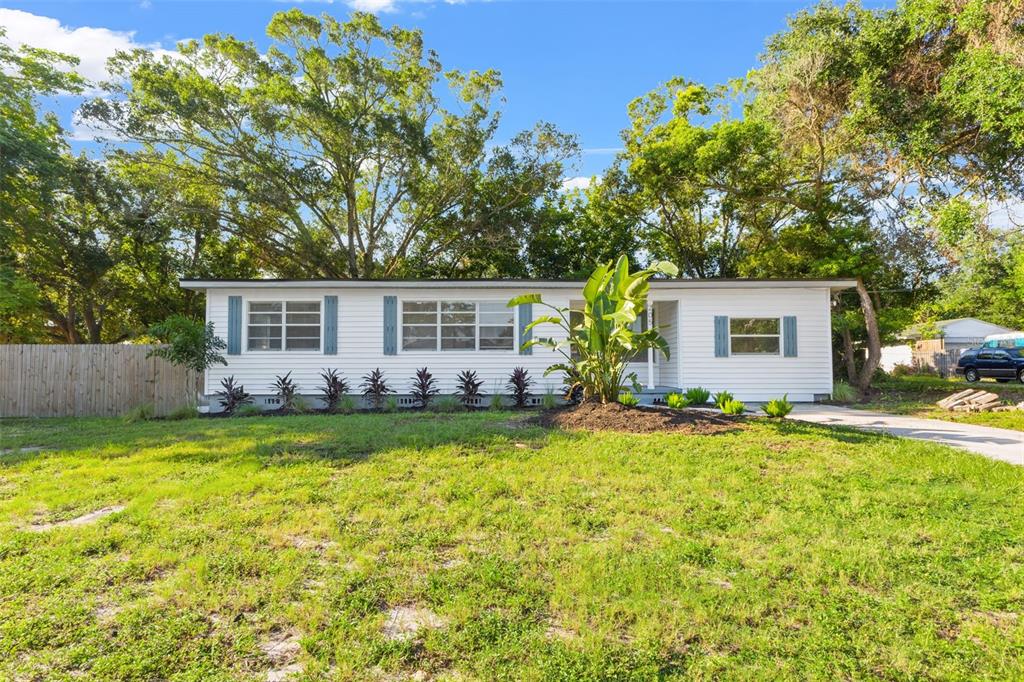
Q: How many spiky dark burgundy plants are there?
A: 7